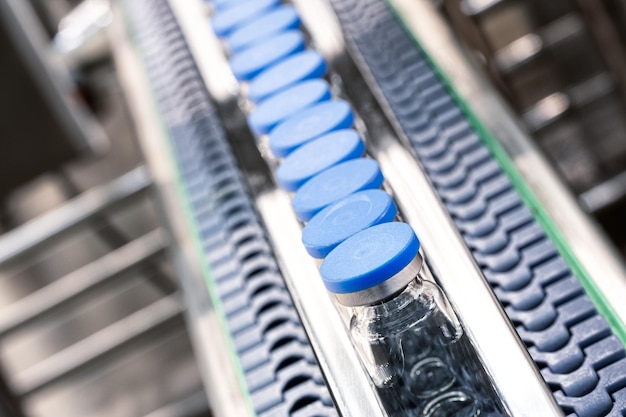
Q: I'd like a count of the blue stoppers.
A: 11